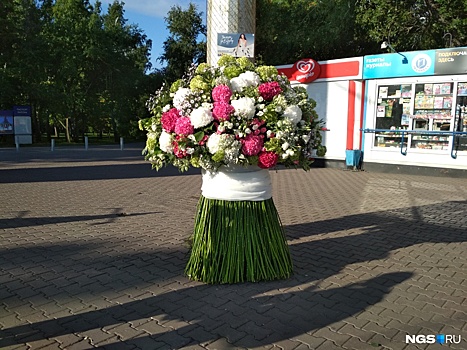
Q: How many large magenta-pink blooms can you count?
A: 7